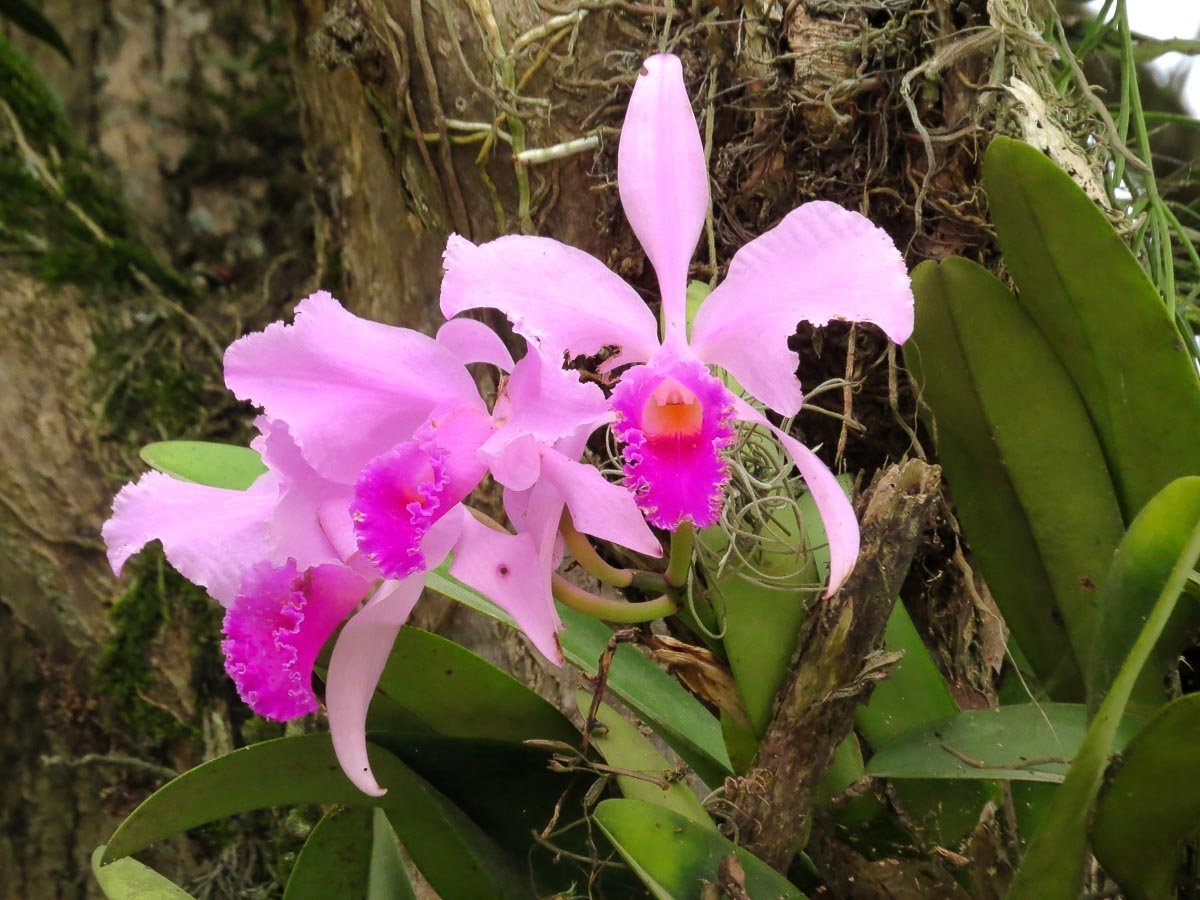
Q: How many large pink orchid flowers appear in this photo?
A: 3